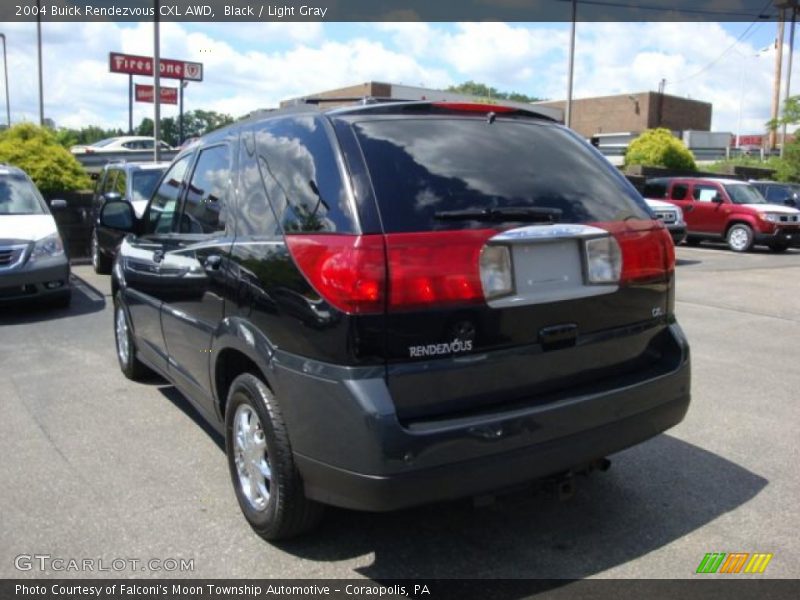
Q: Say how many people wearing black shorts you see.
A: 0